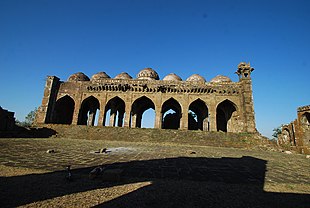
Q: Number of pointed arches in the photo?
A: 7